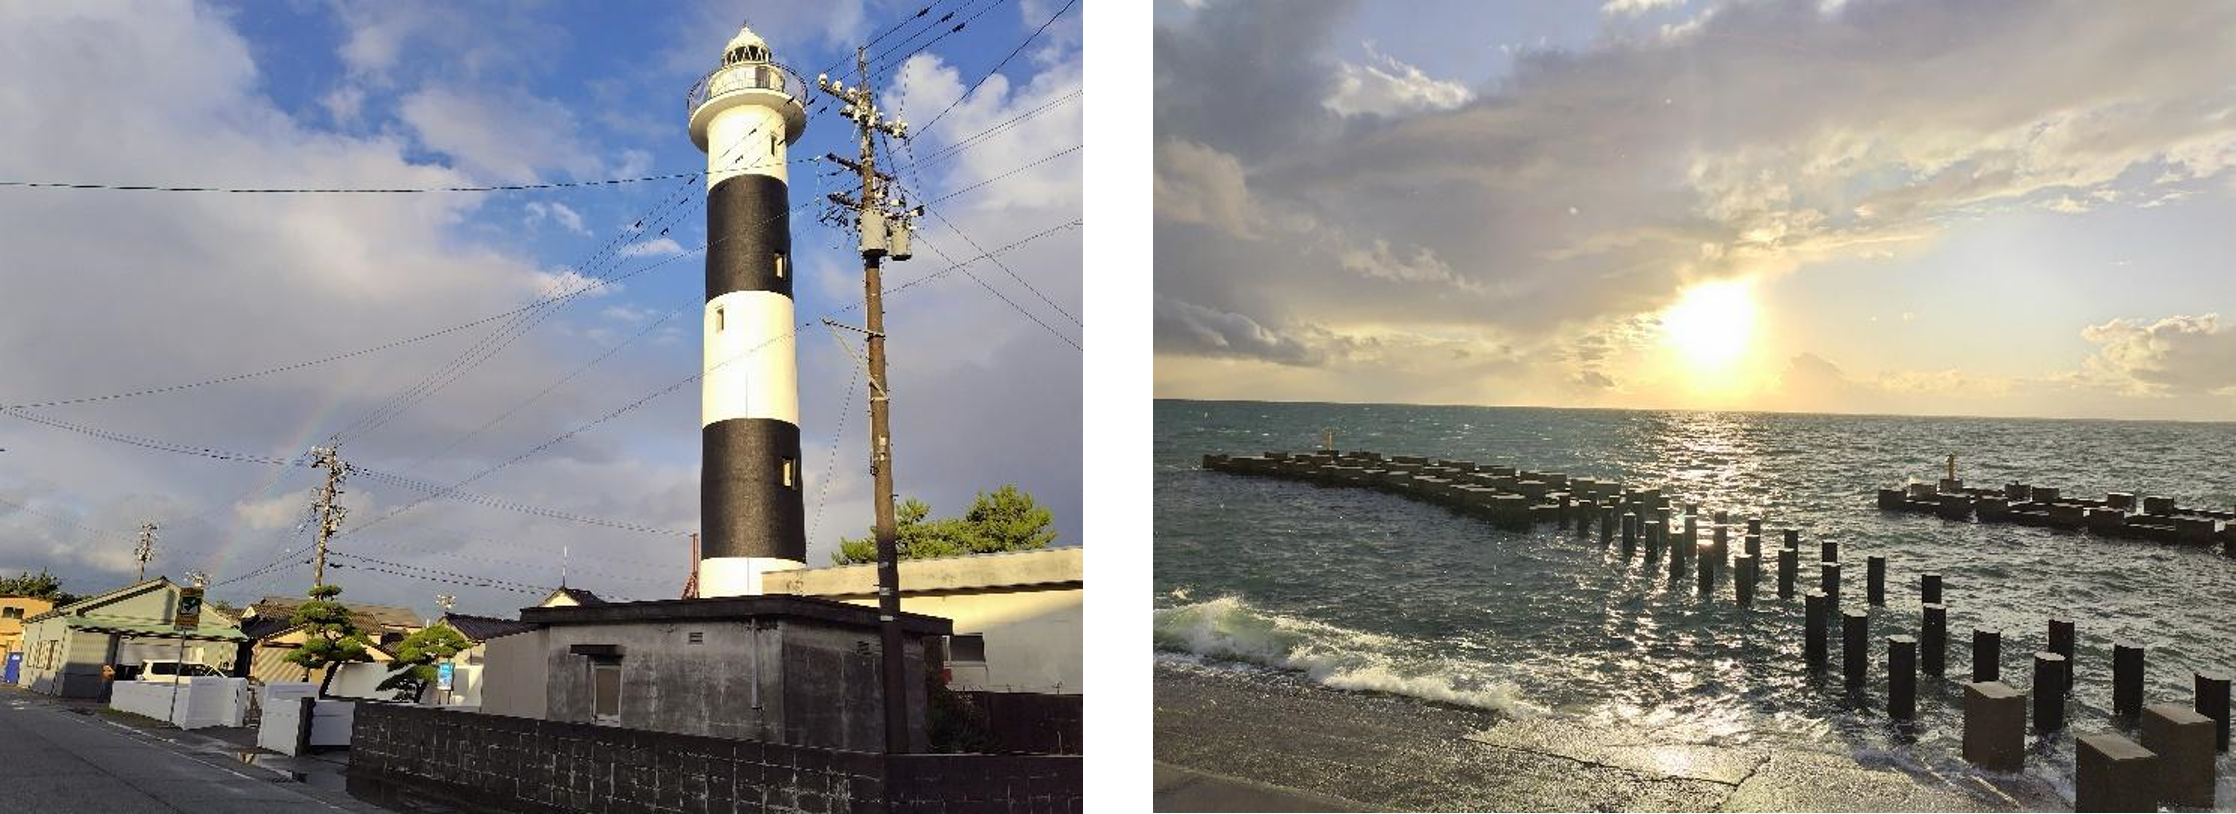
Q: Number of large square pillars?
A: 3